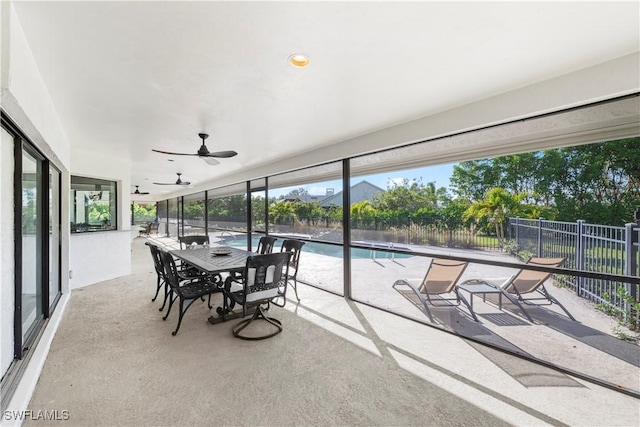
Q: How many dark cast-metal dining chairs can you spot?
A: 6